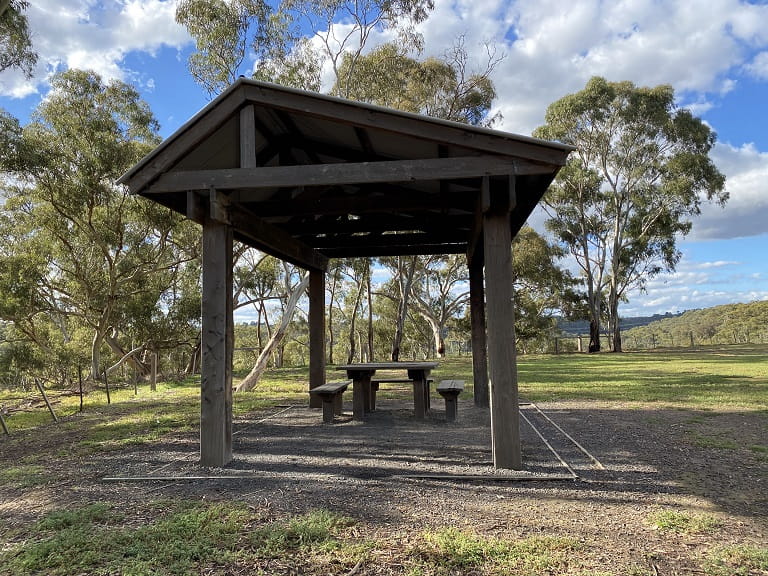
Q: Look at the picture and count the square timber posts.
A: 4